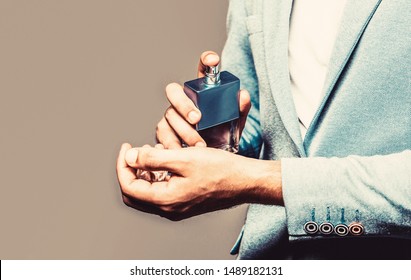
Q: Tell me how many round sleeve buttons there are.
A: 4